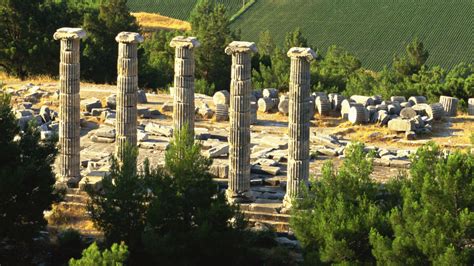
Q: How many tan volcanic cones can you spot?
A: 0